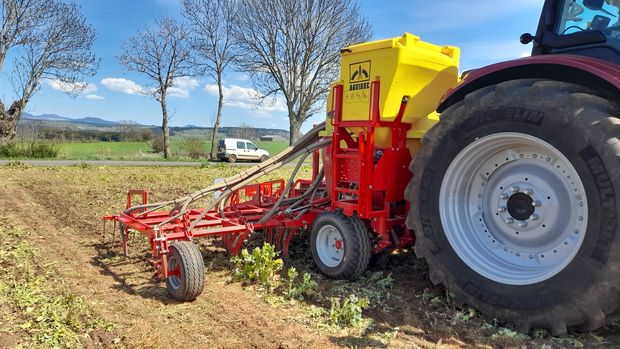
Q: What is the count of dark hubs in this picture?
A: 1